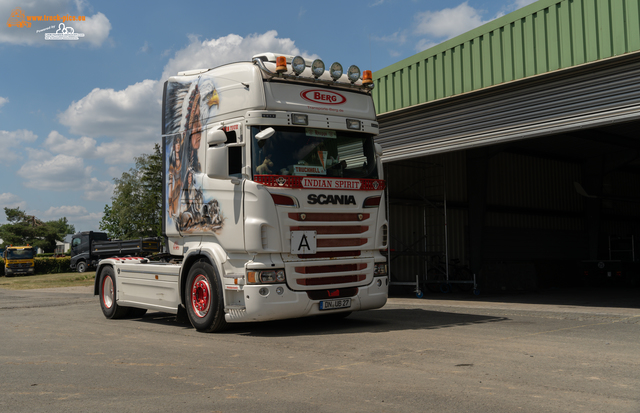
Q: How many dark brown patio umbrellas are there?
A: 0